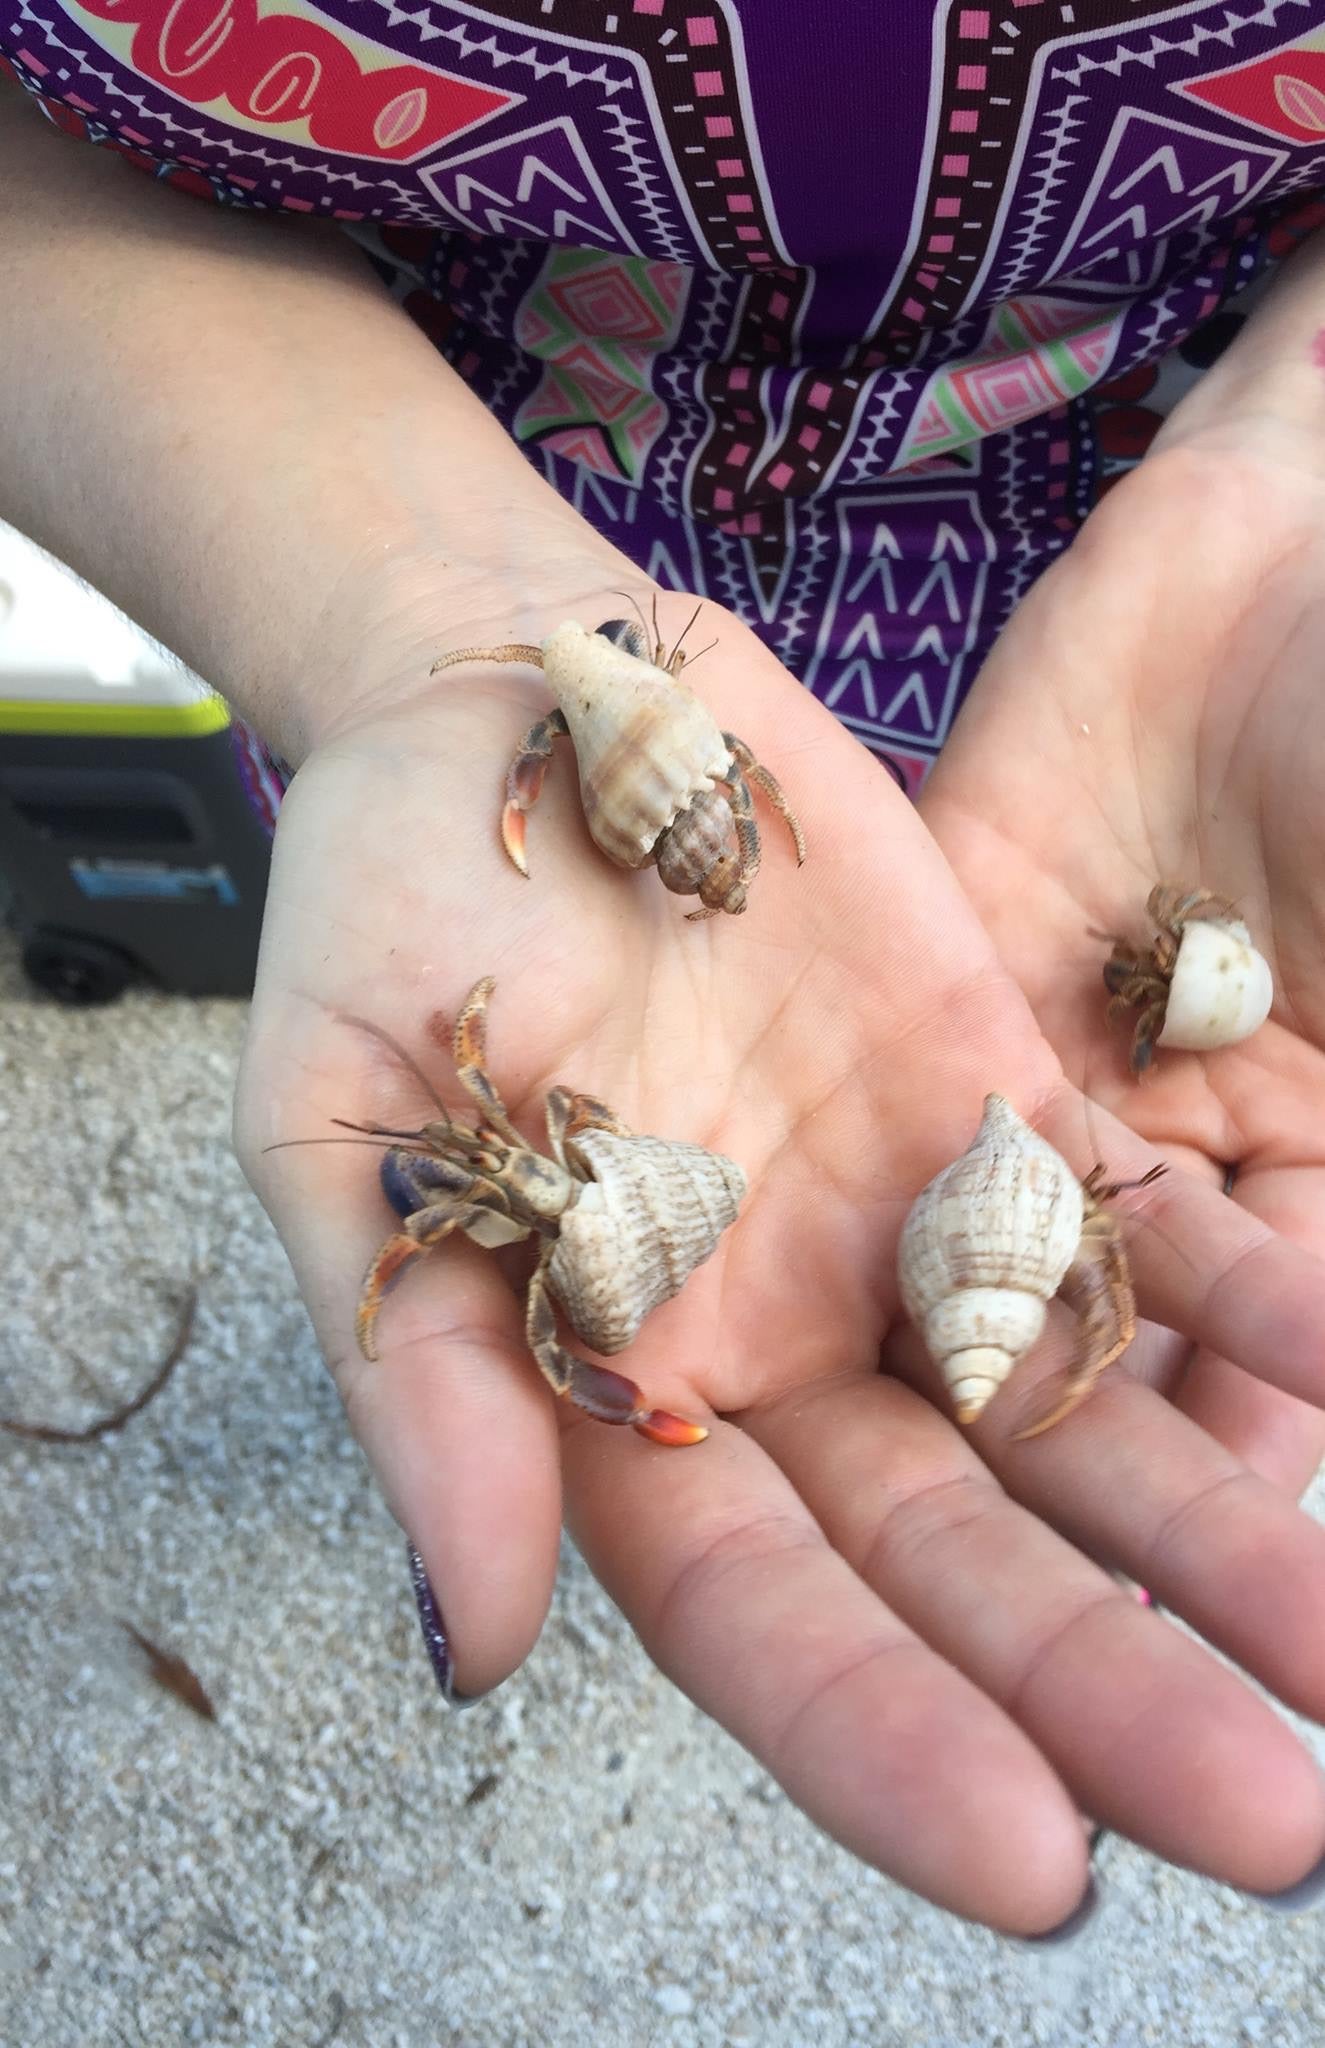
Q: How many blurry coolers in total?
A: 1